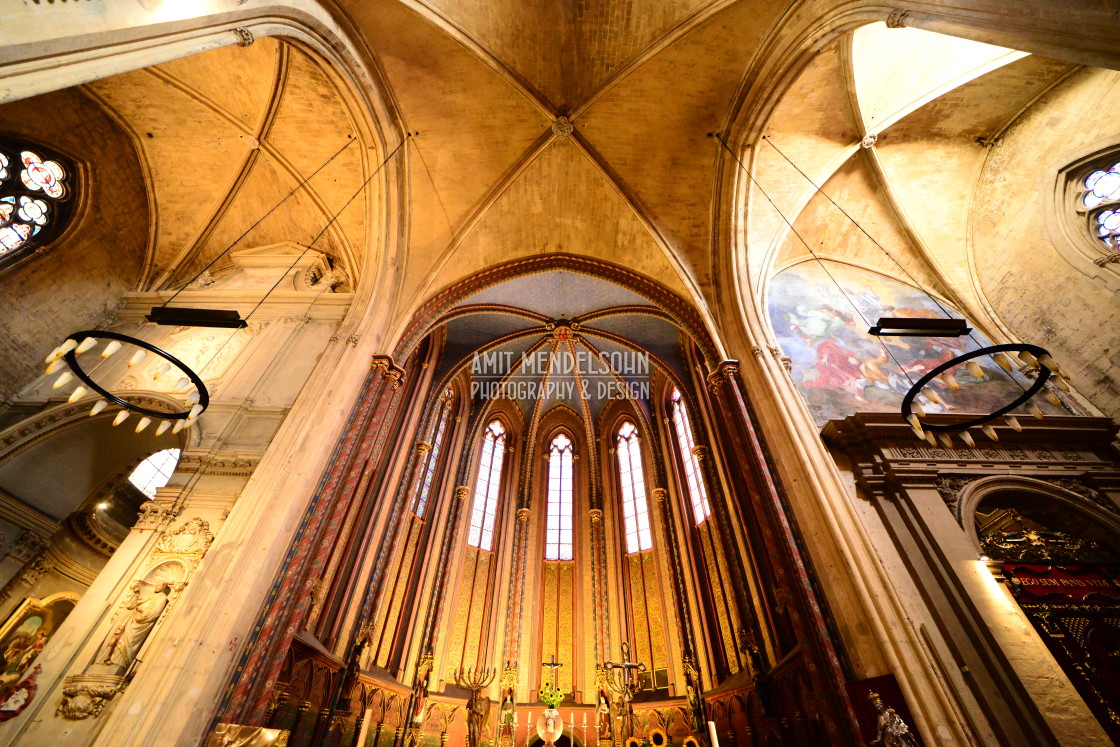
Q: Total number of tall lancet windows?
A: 5